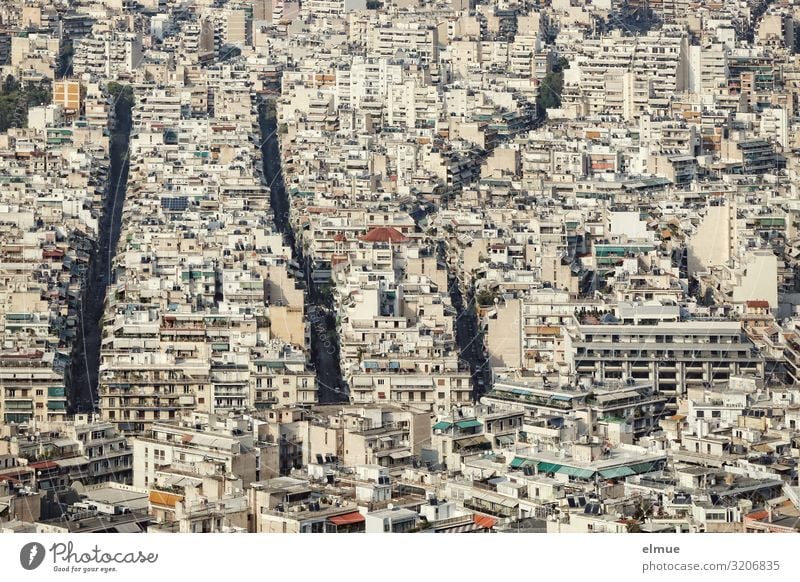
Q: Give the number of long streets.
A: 3